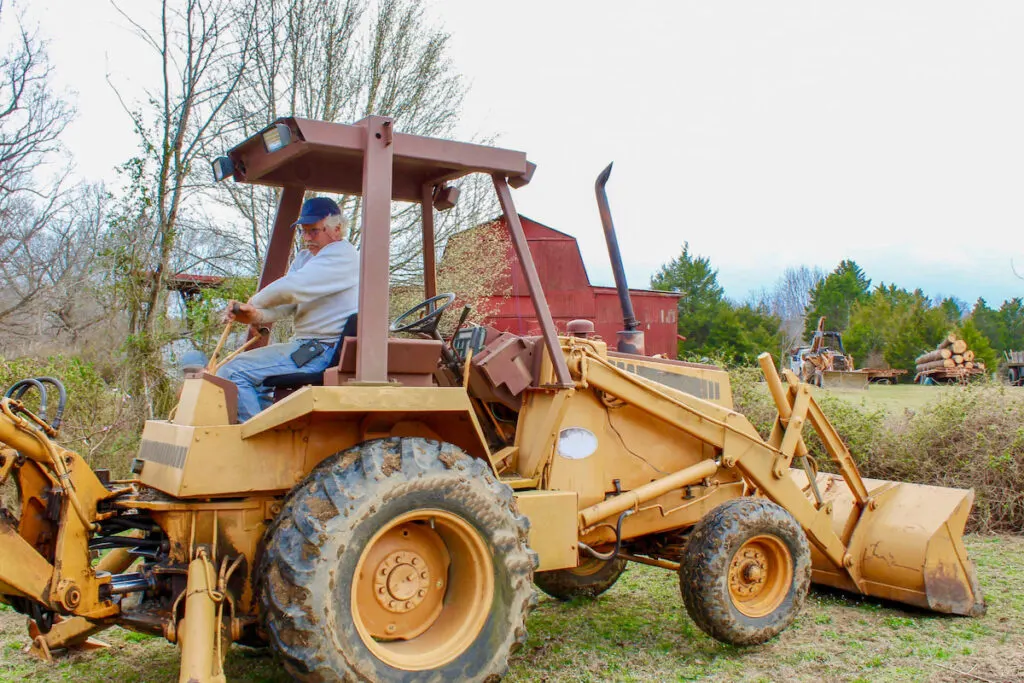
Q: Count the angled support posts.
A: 2